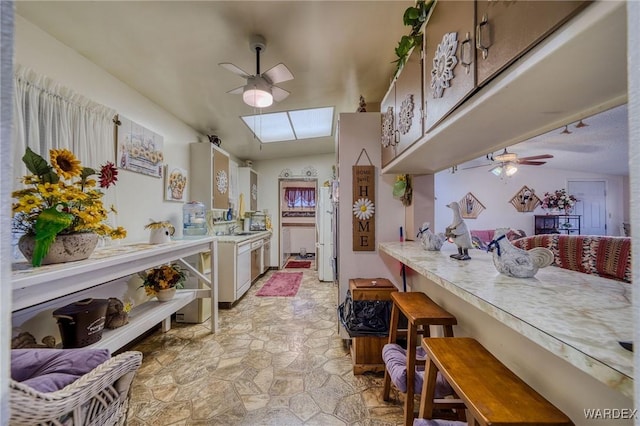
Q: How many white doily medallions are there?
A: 5